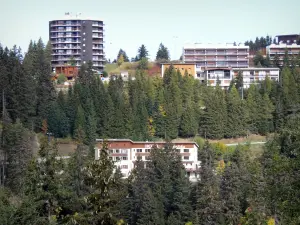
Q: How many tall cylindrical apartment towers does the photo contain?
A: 1